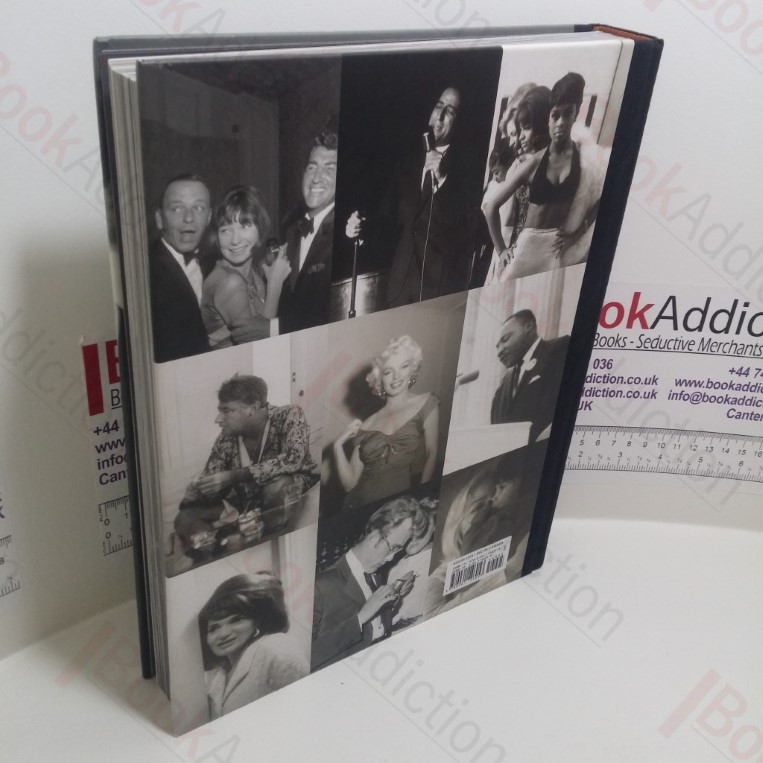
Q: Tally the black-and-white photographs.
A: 9